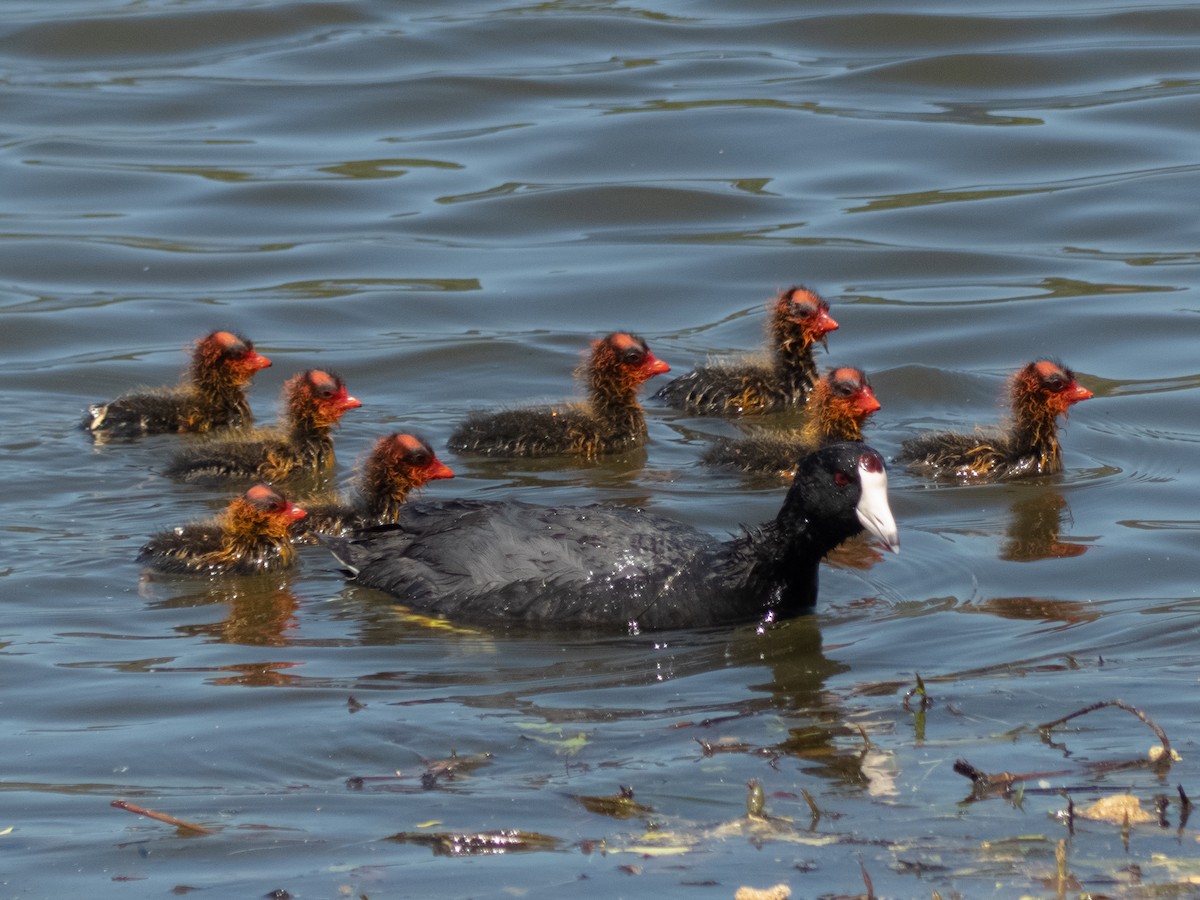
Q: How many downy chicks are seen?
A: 8